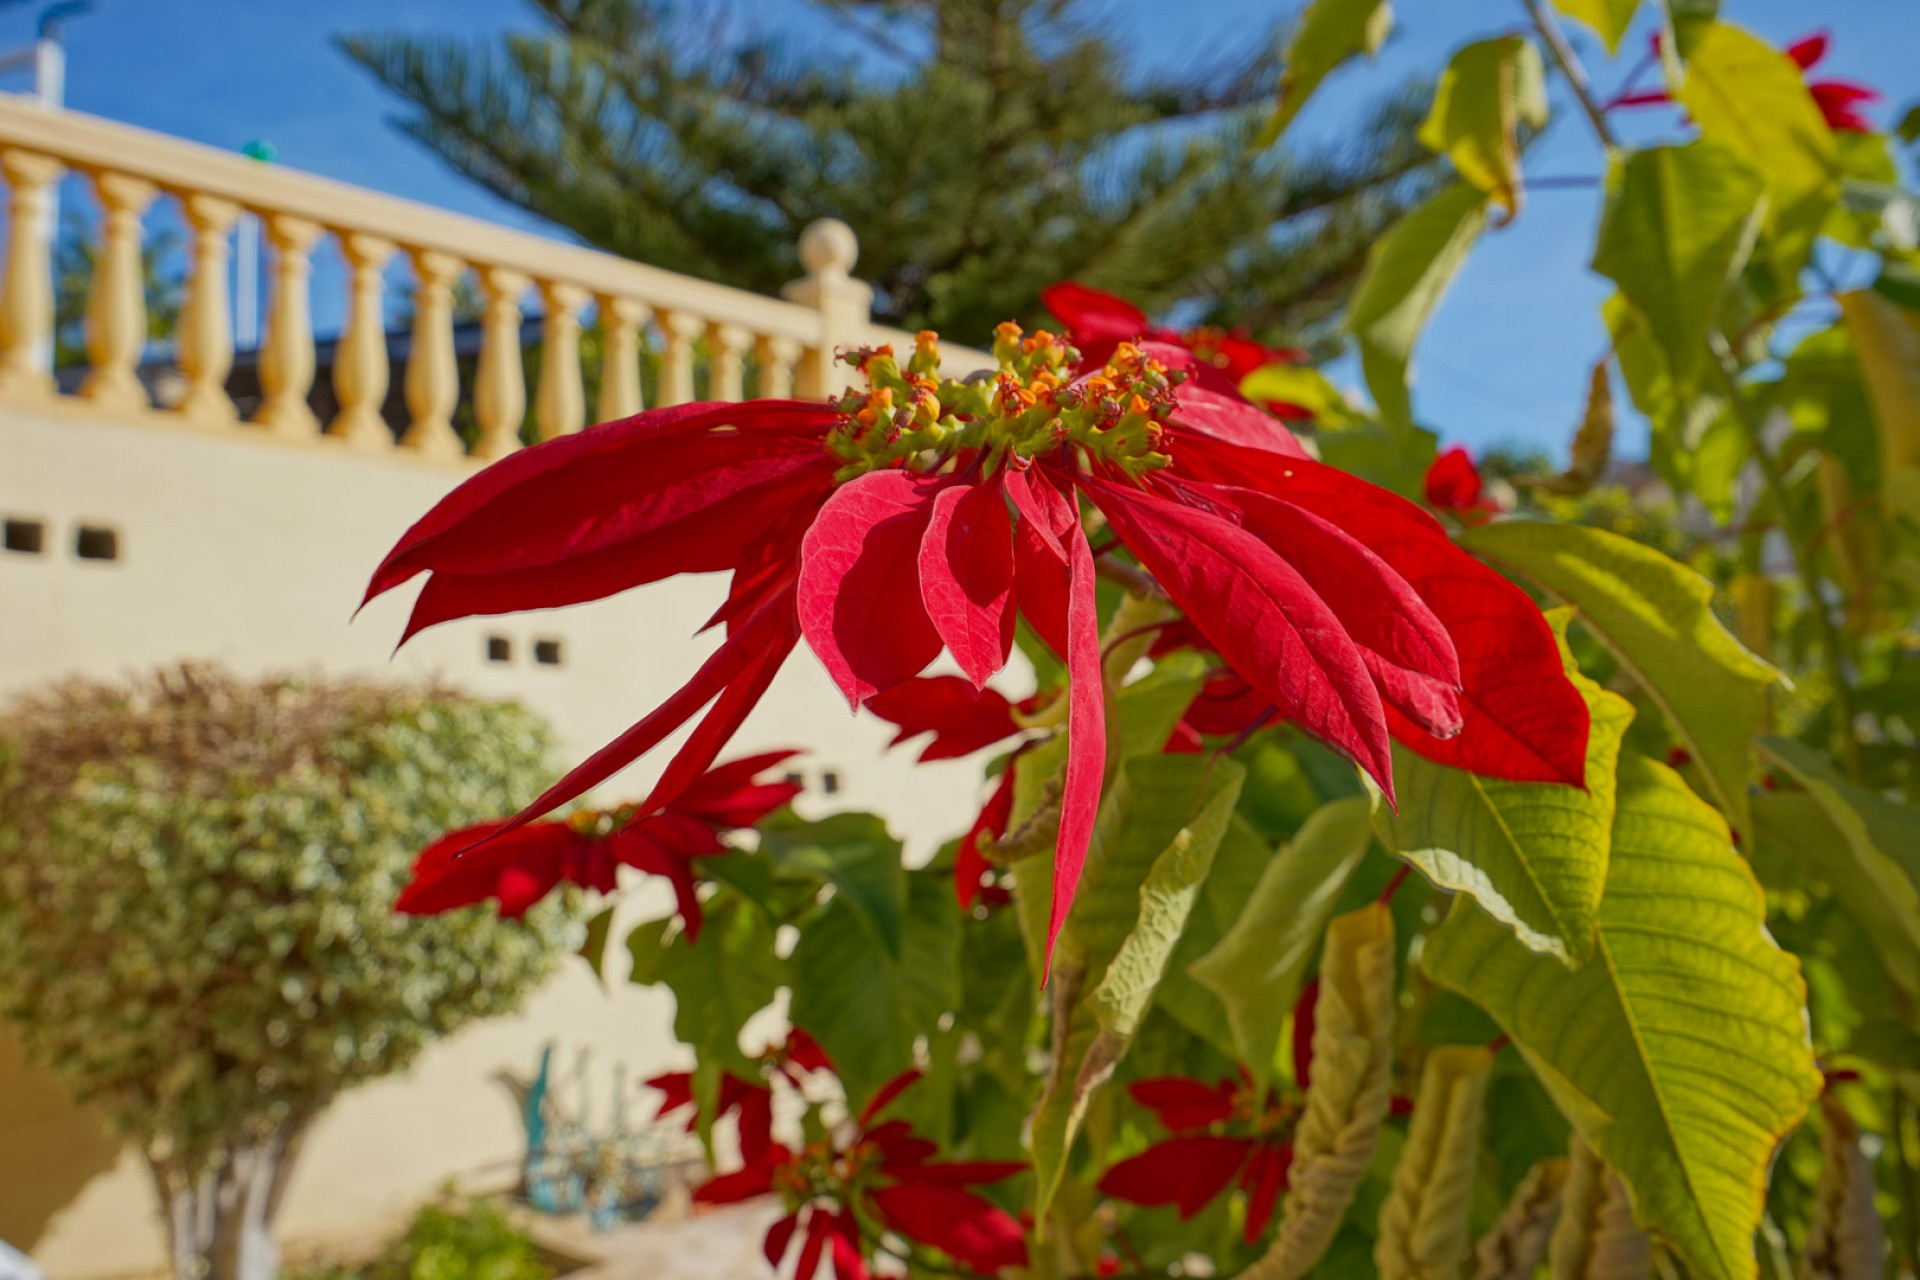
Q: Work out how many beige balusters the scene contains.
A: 12